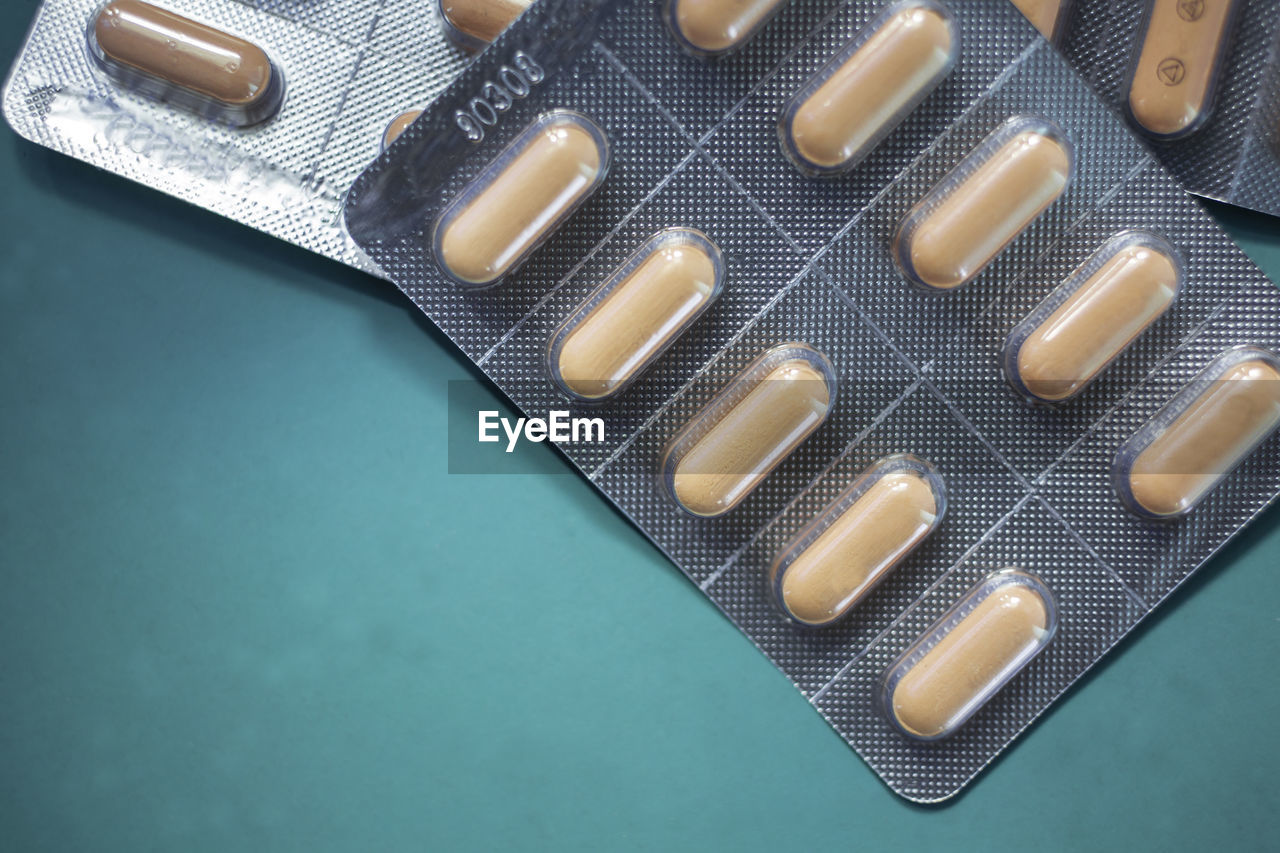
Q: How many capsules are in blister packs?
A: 15